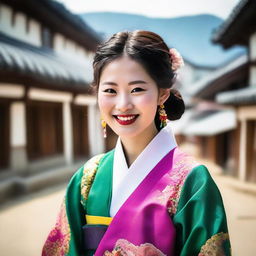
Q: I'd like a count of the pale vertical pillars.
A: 4